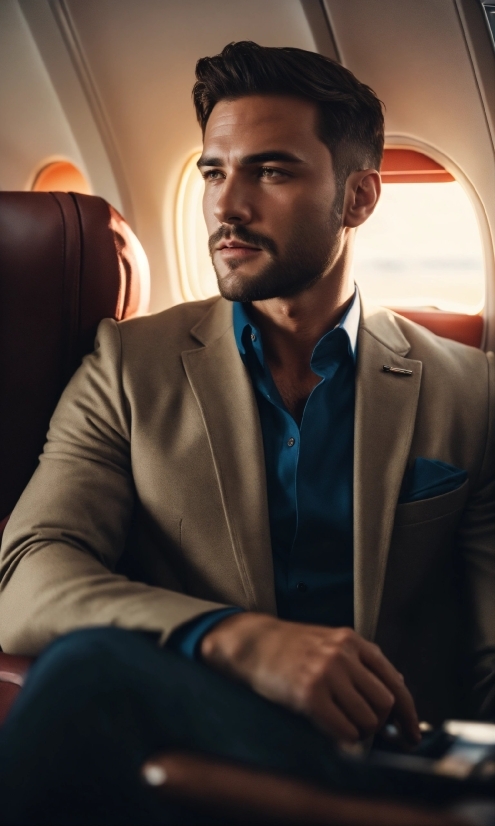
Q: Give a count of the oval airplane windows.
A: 3